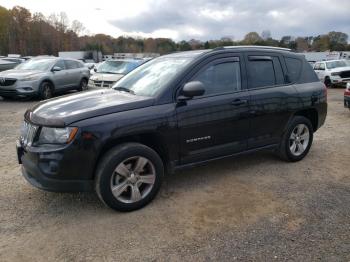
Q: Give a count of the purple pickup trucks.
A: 0